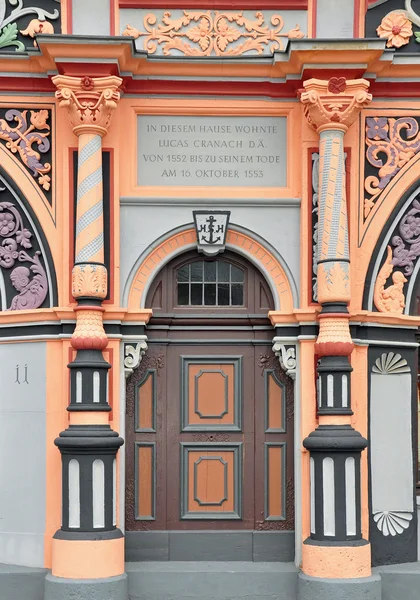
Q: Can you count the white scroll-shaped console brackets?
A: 2